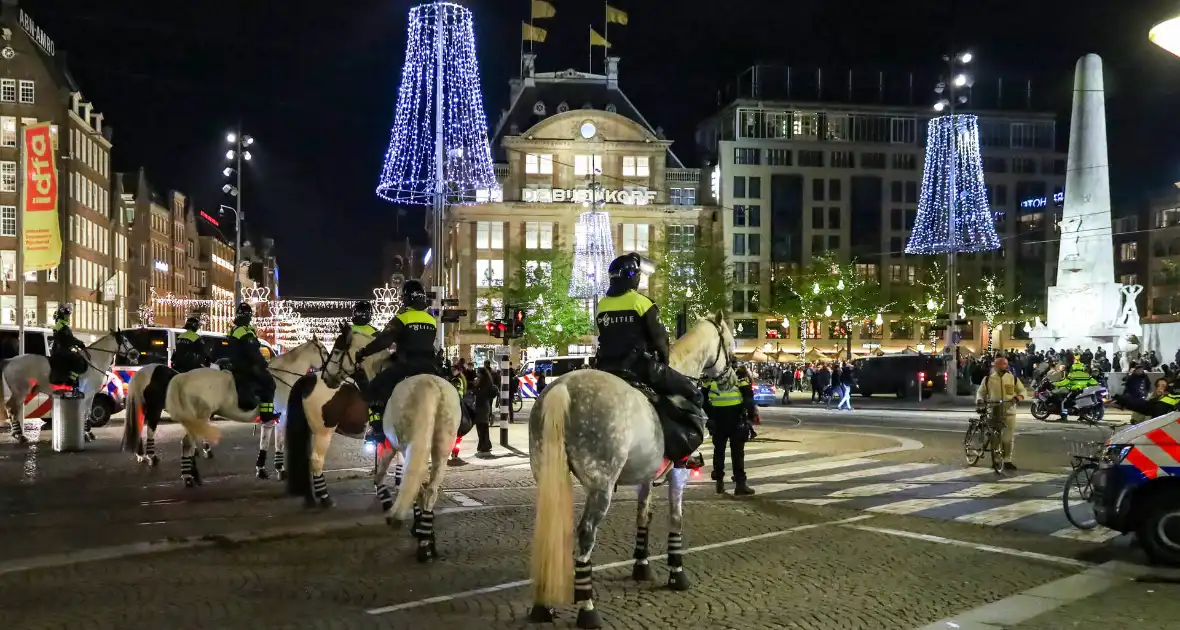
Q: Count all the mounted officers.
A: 6